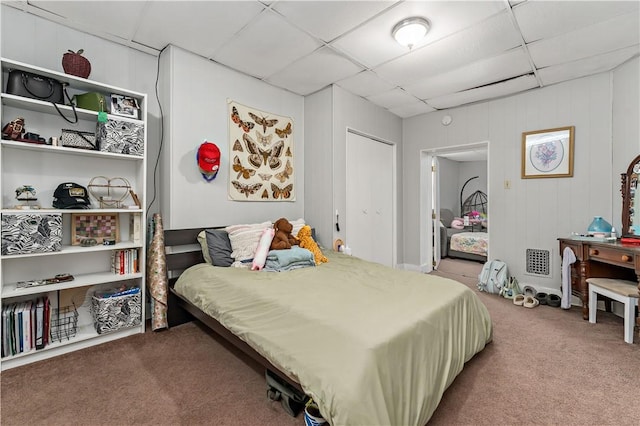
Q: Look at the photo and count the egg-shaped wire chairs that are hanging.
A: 1